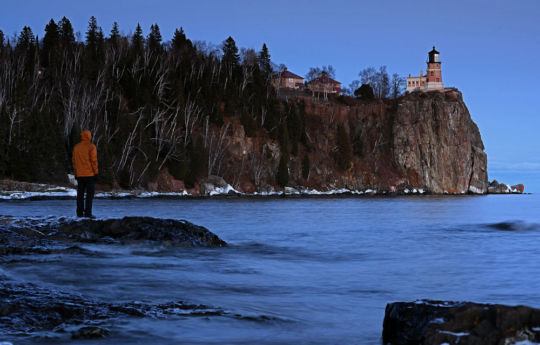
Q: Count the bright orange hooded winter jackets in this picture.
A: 1